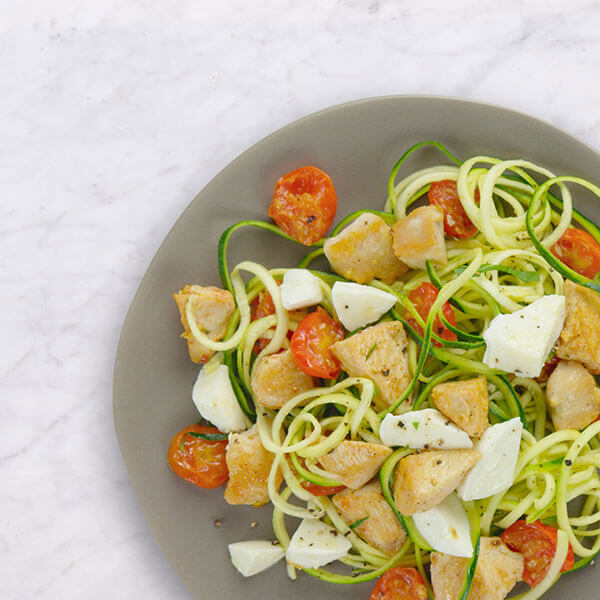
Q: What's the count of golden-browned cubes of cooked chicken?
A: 13